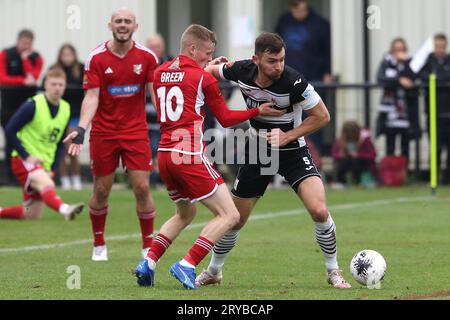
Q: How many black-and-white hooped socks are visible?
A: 2